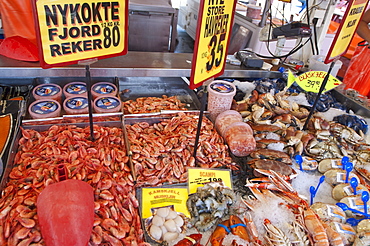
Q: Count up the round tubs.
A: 7